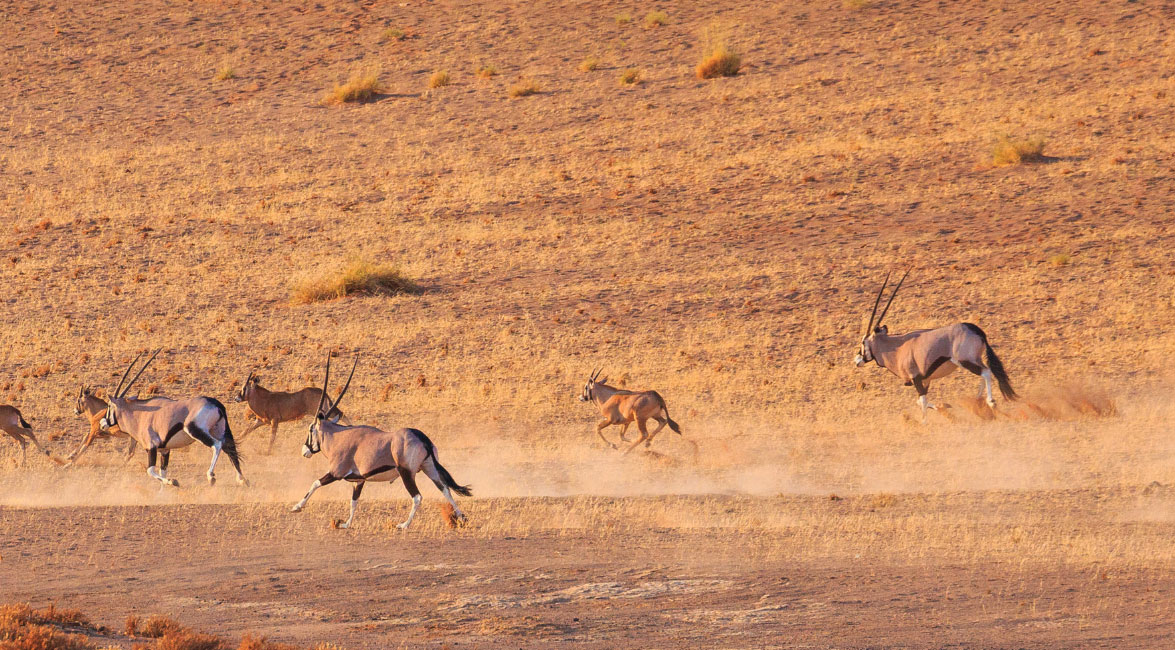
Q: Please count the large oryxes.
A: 3